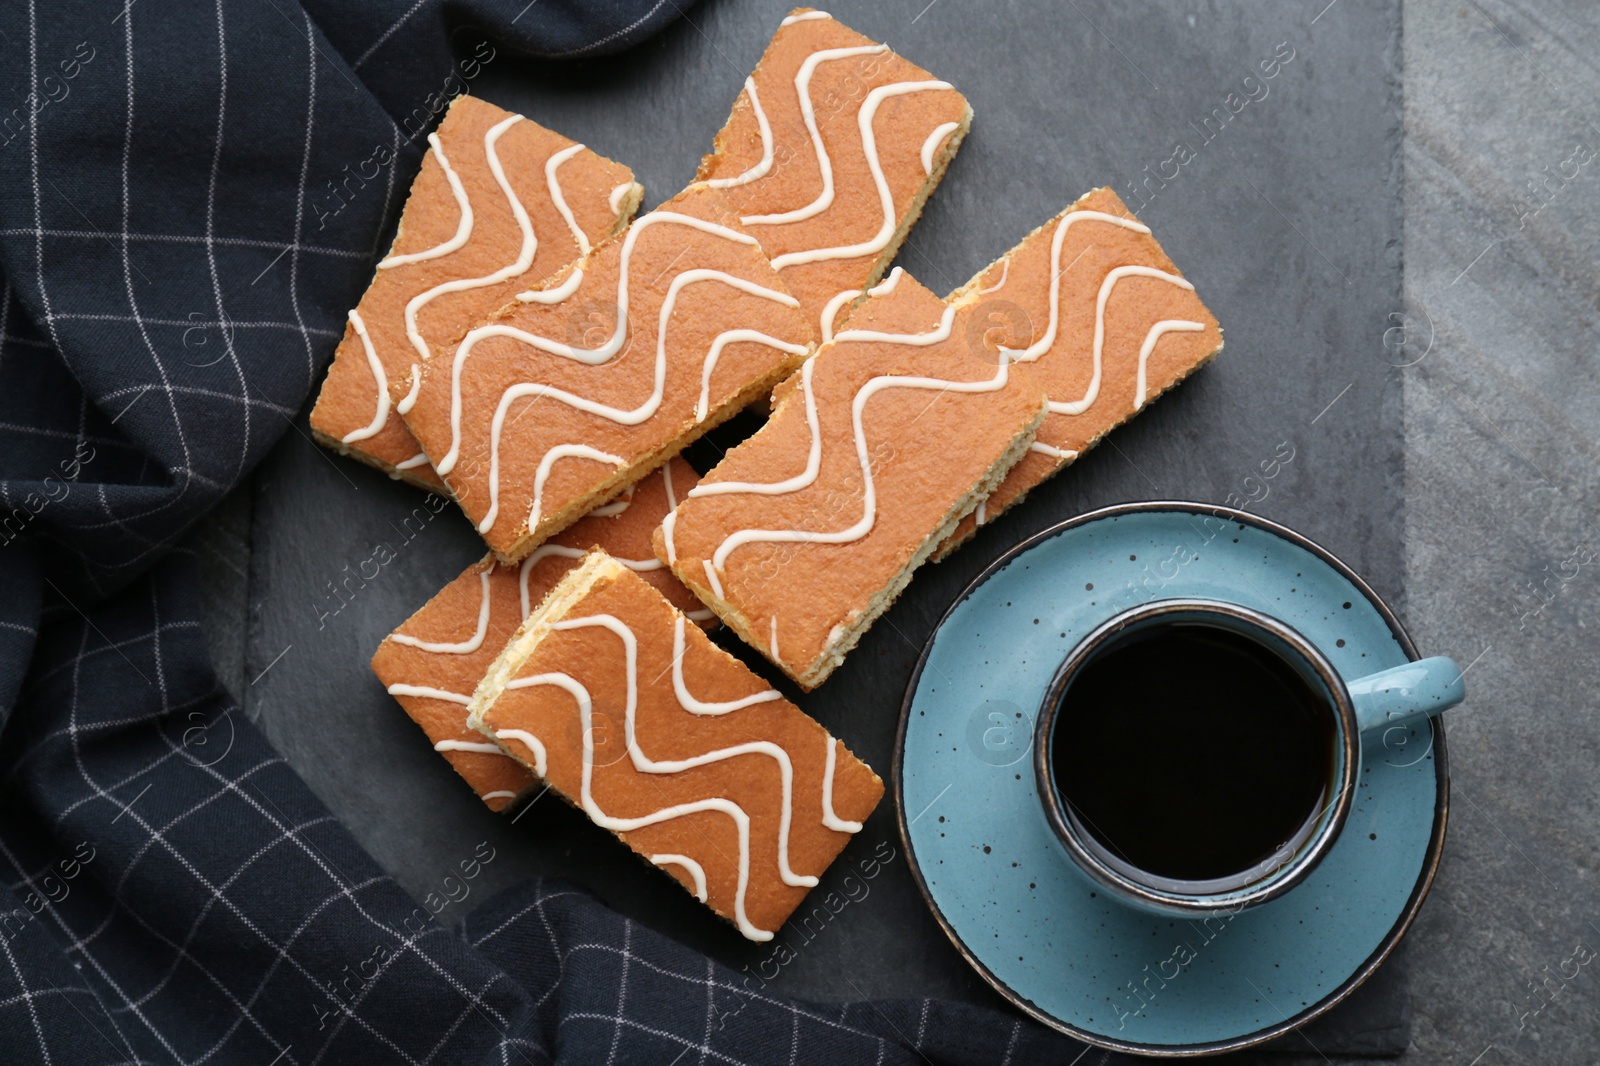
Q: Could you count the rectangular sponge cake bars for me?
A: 7